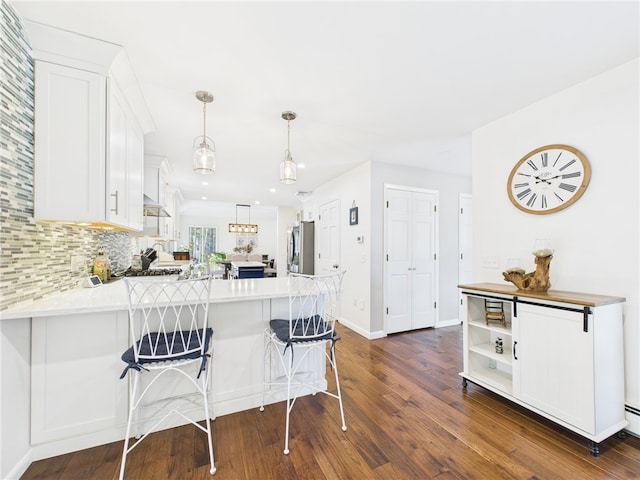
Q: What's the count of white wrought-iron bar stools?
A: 2